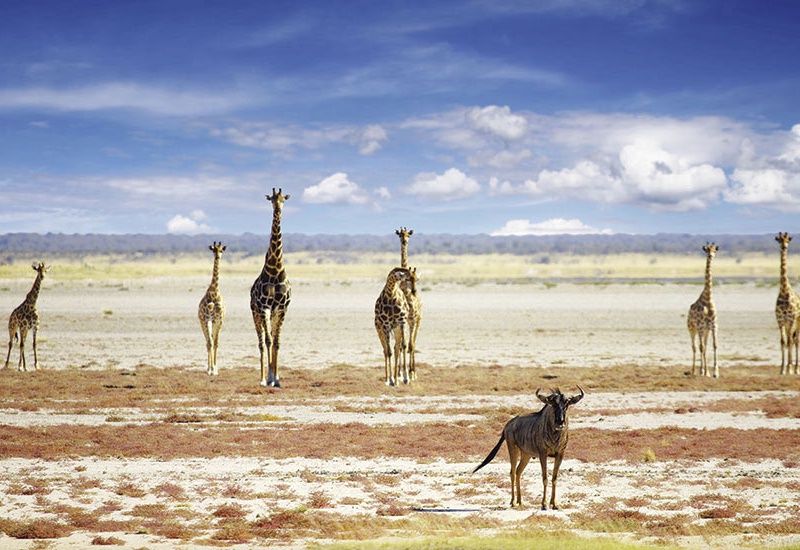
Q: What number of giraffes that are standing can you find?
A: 7